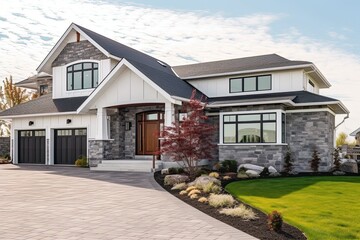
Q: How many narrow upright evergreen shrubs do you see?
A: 3